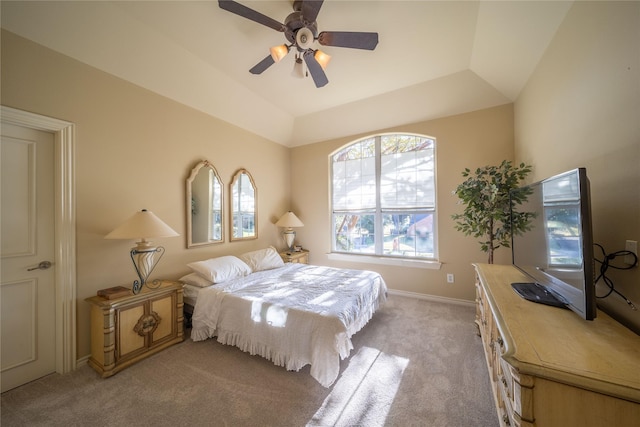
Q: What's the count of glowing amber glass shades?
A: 2